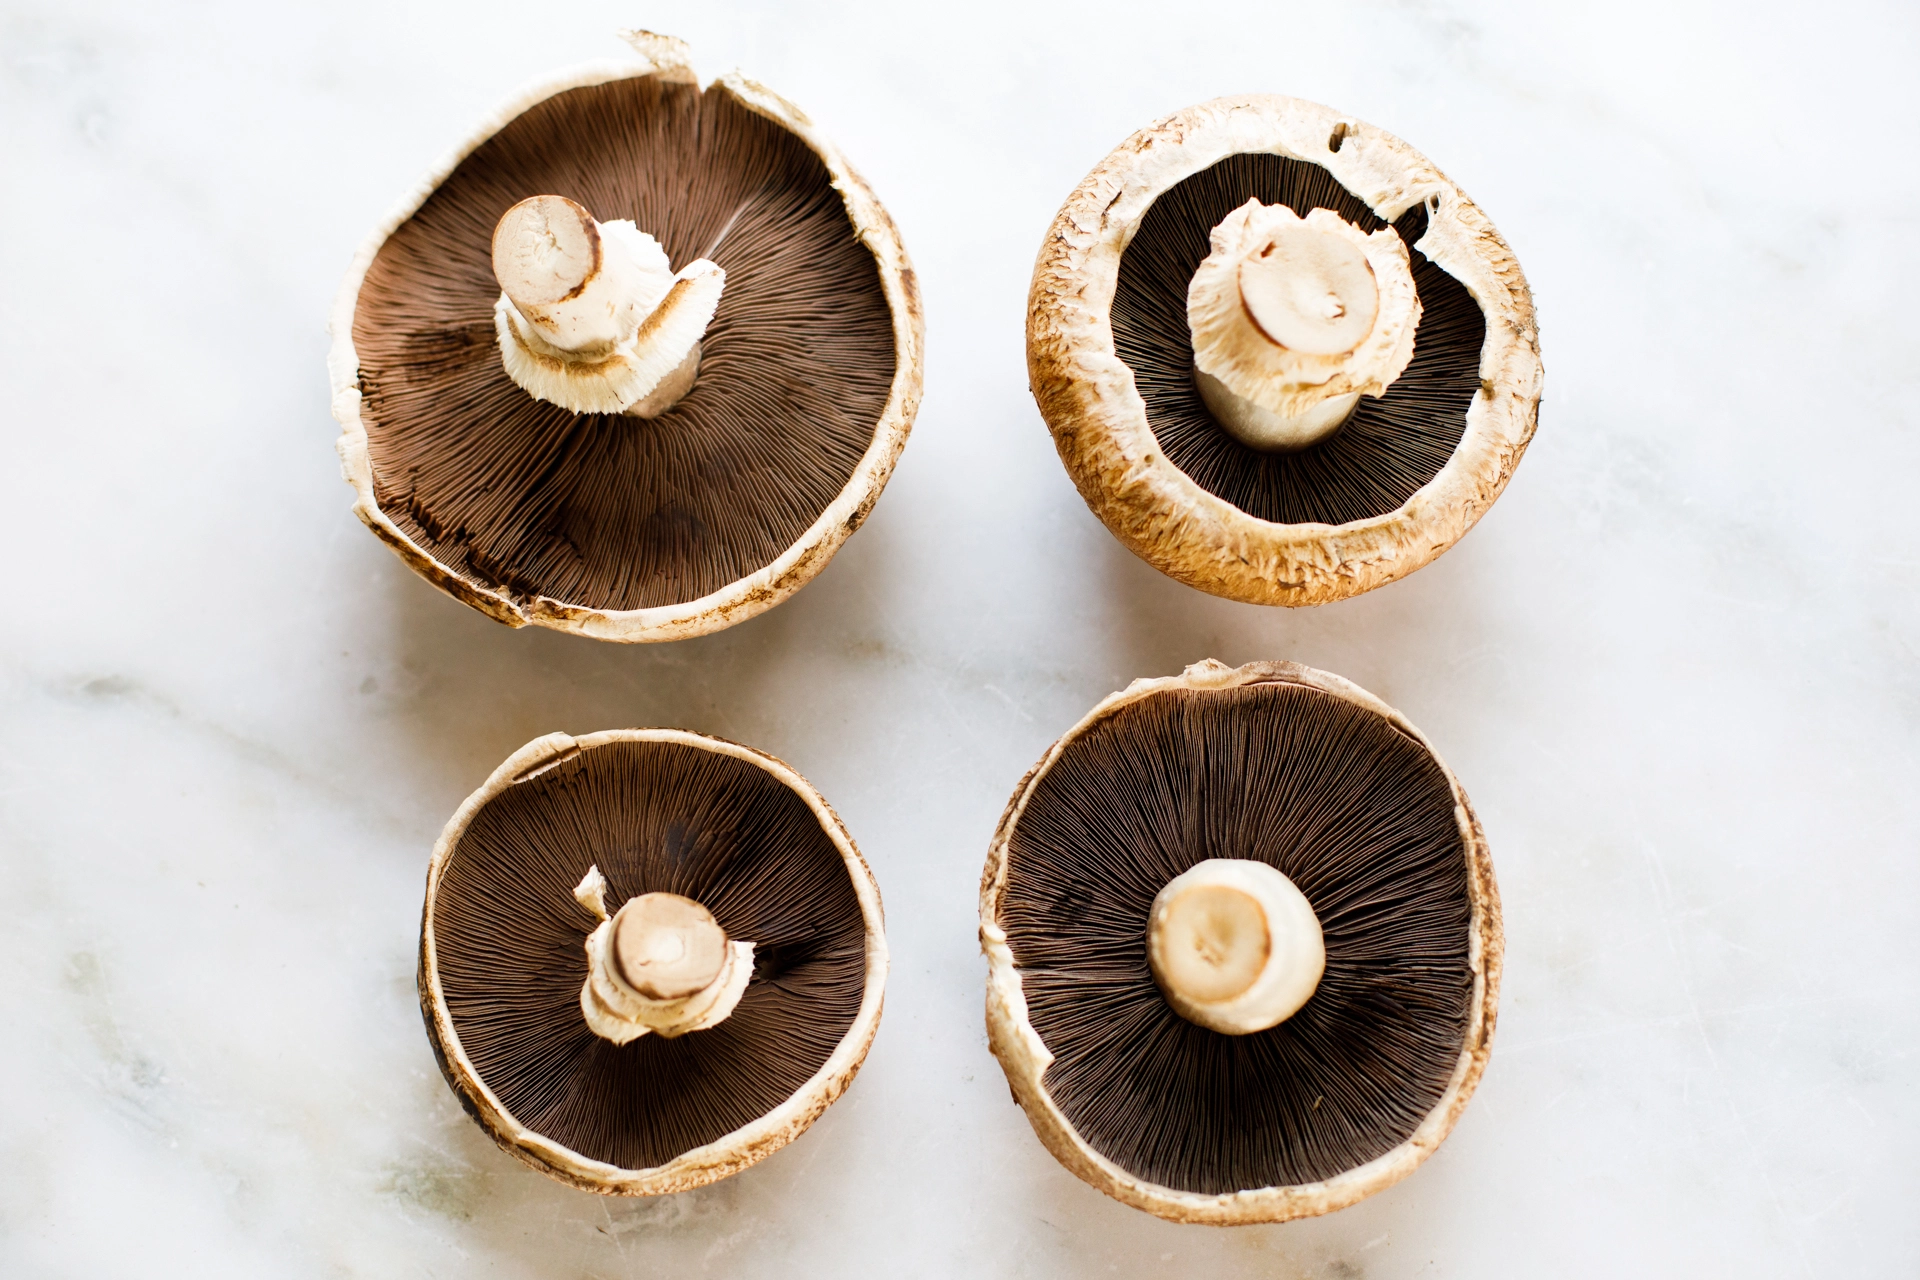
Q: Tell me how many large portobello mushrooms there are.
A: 4